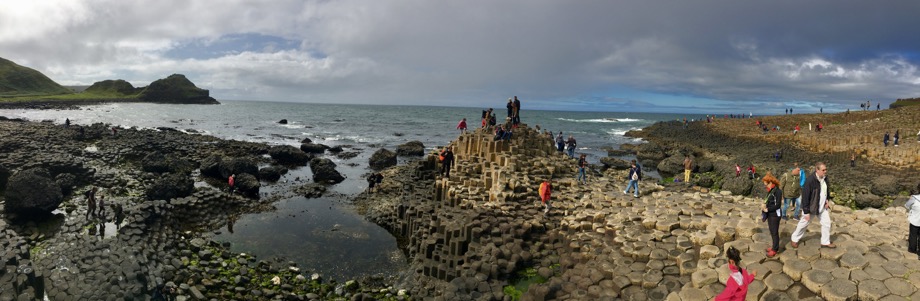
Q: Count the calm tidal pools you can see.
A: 1